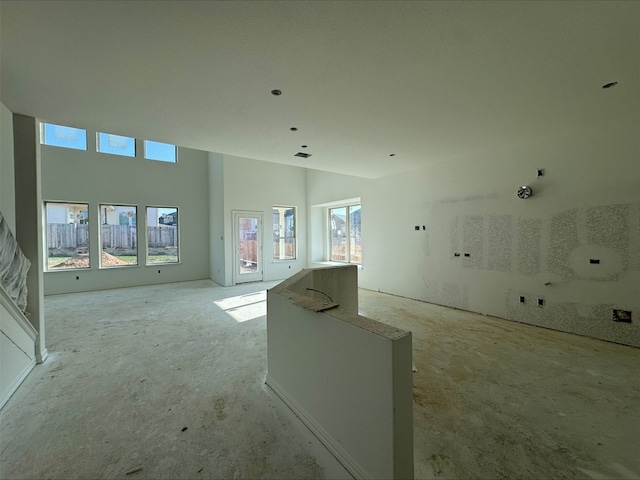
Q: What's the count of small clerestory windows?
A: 3